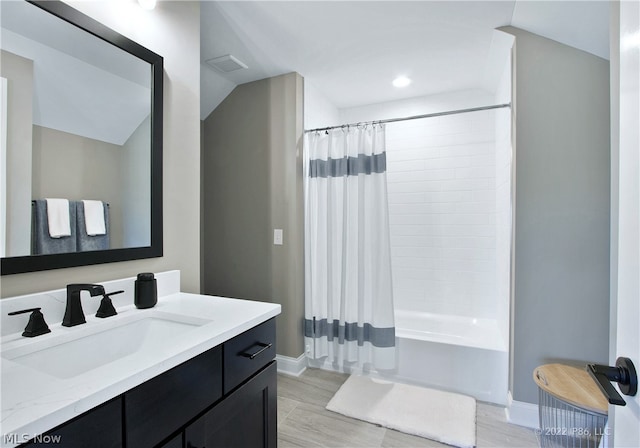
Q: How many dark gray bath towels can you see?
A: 2